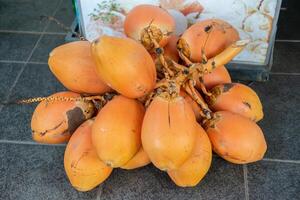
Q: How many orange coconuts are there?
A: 14